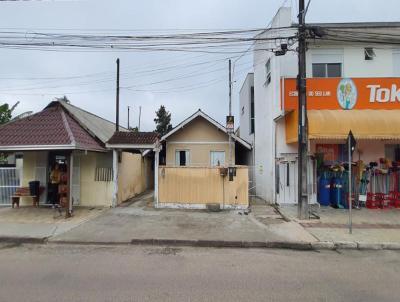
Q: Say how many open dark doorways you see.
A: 1